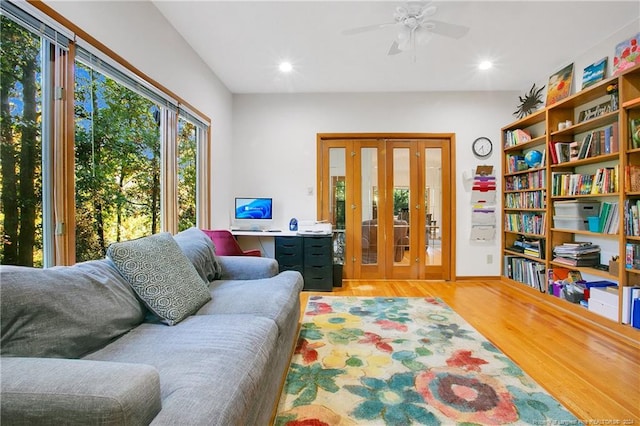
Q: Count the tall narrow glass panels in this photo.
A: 4